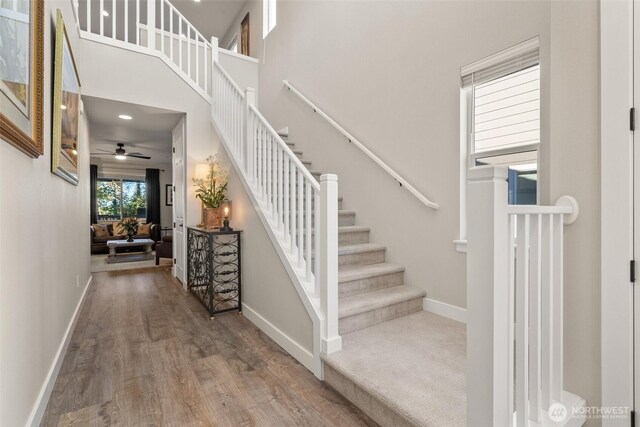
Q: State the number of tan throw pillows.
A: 3